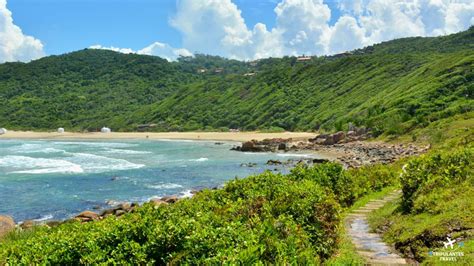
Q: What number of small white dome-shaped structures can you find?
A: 3